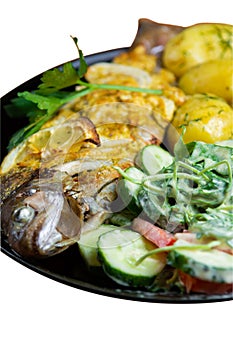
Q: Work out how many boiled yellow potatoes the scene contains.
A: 3